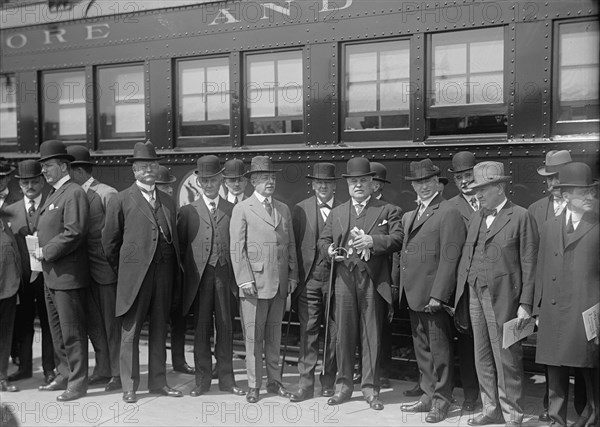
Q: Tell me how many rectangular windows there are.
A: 8